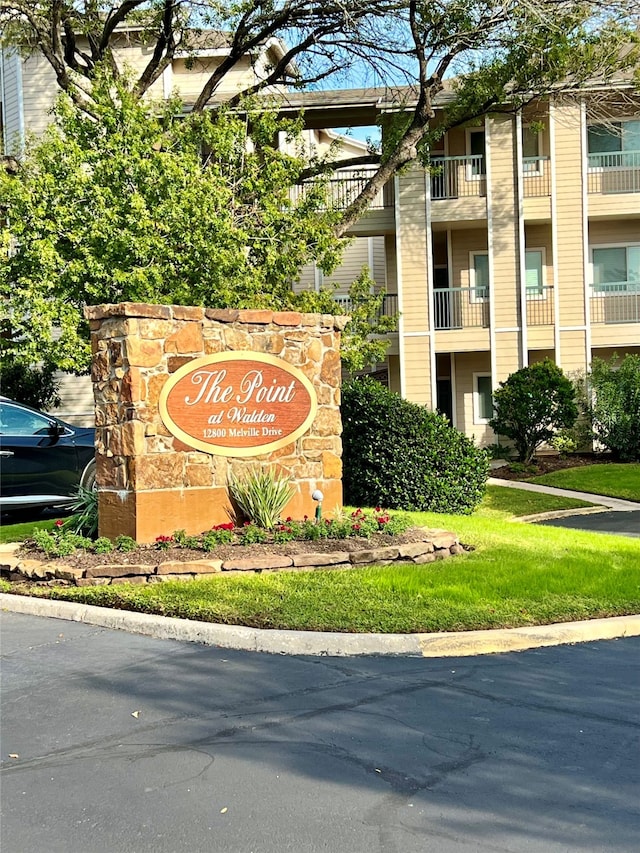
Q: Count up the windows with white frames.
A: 7